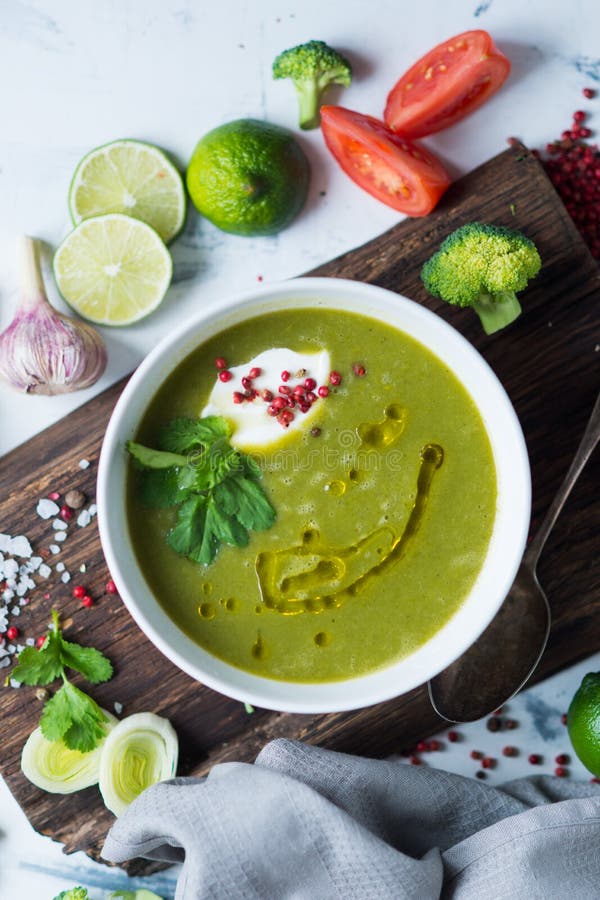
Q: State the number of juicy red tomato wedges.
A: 2